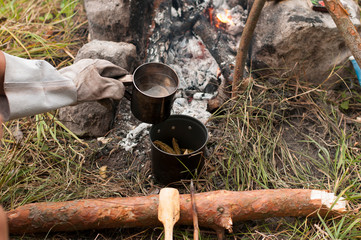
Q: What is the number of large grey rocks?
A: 4